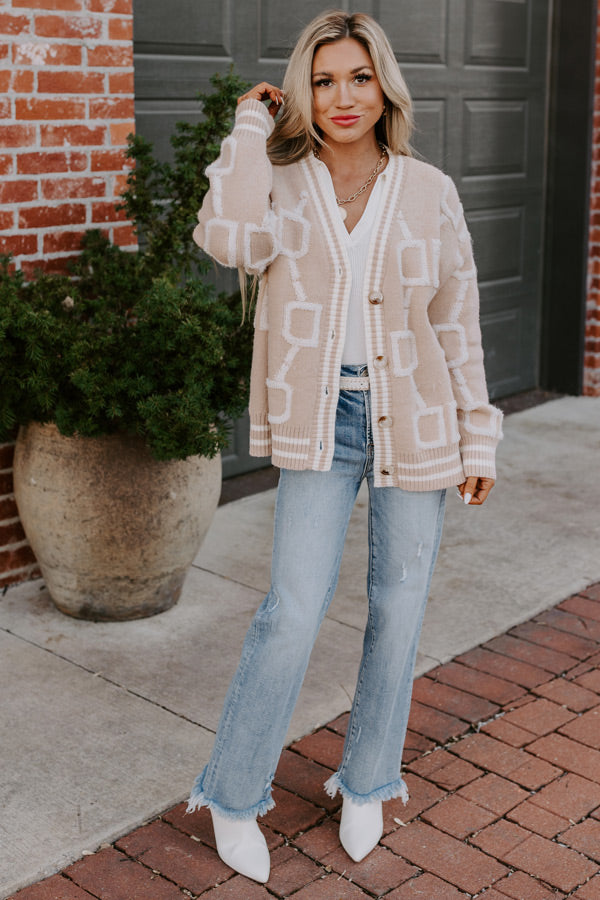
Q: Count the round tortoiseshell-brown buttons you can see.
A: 4